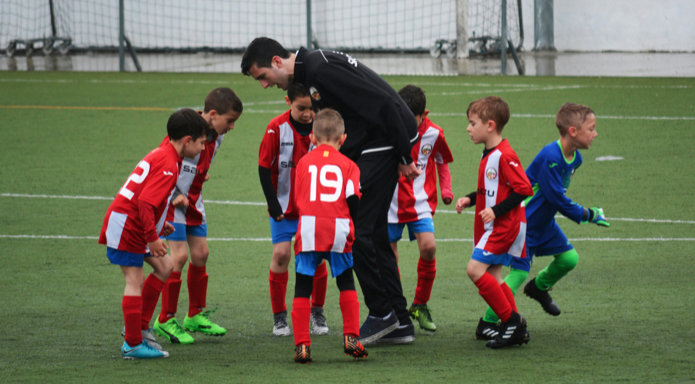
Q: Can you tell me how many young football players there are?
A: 7